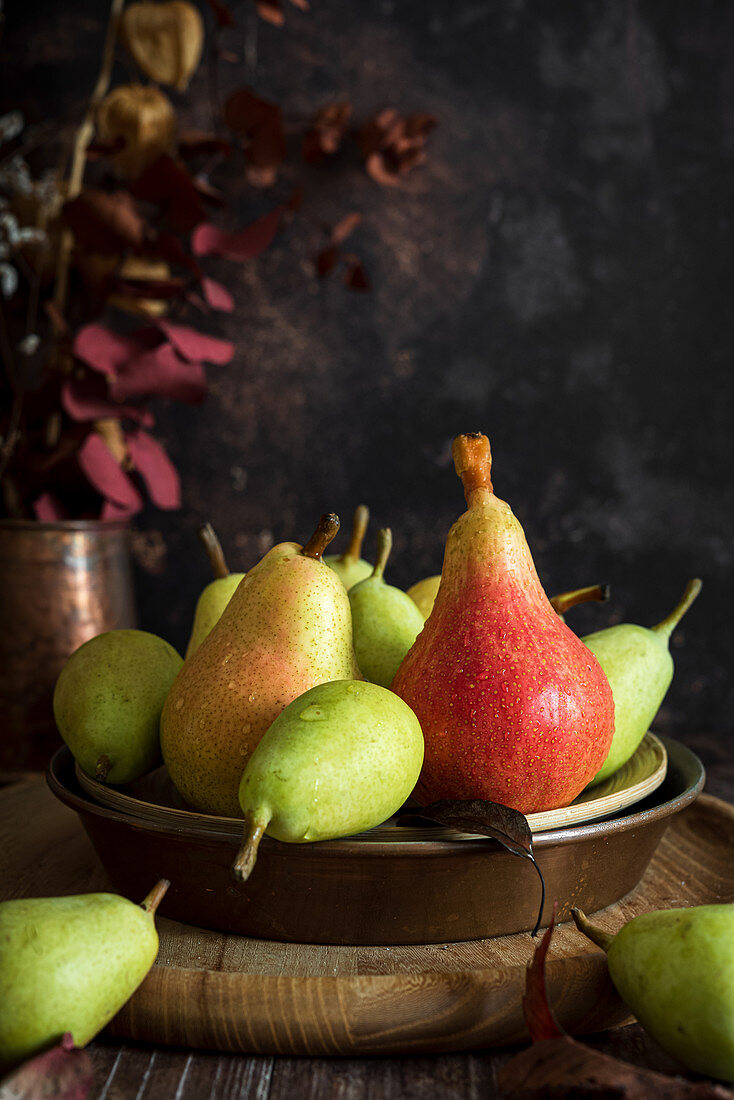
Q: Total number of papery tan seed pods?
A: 2